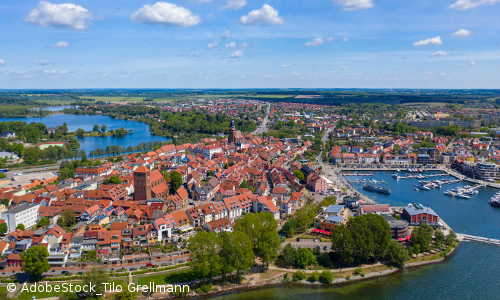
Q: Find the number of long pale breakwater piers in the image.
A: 1